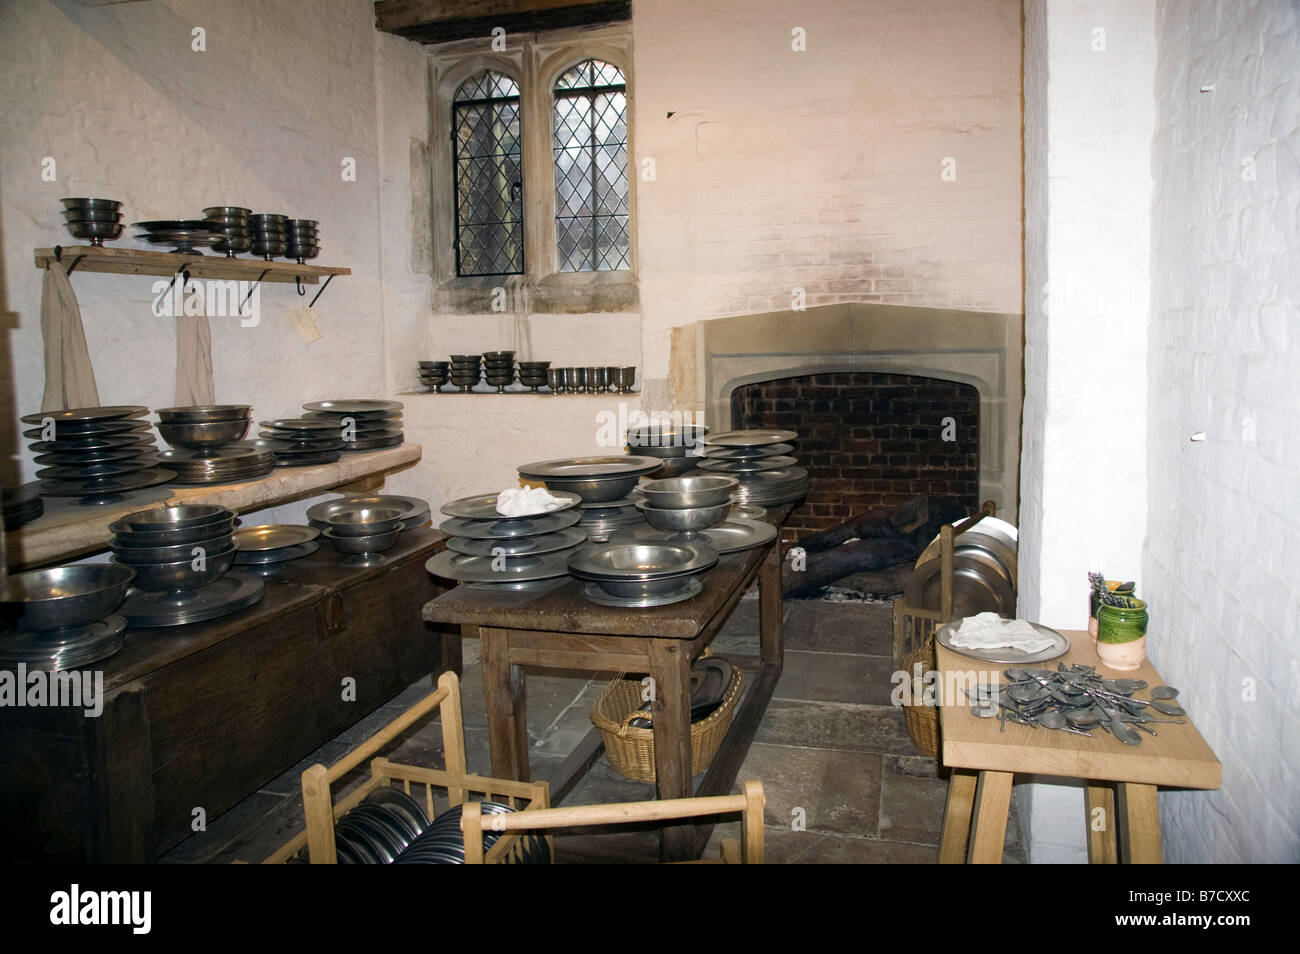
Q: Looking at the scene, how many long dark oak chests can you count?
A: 1